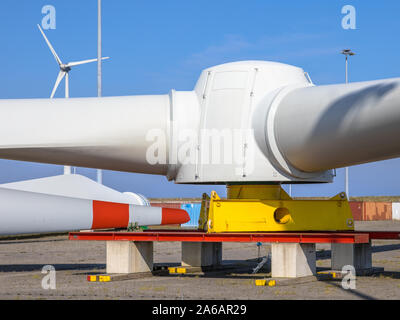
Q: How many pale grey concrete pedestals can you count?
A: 4